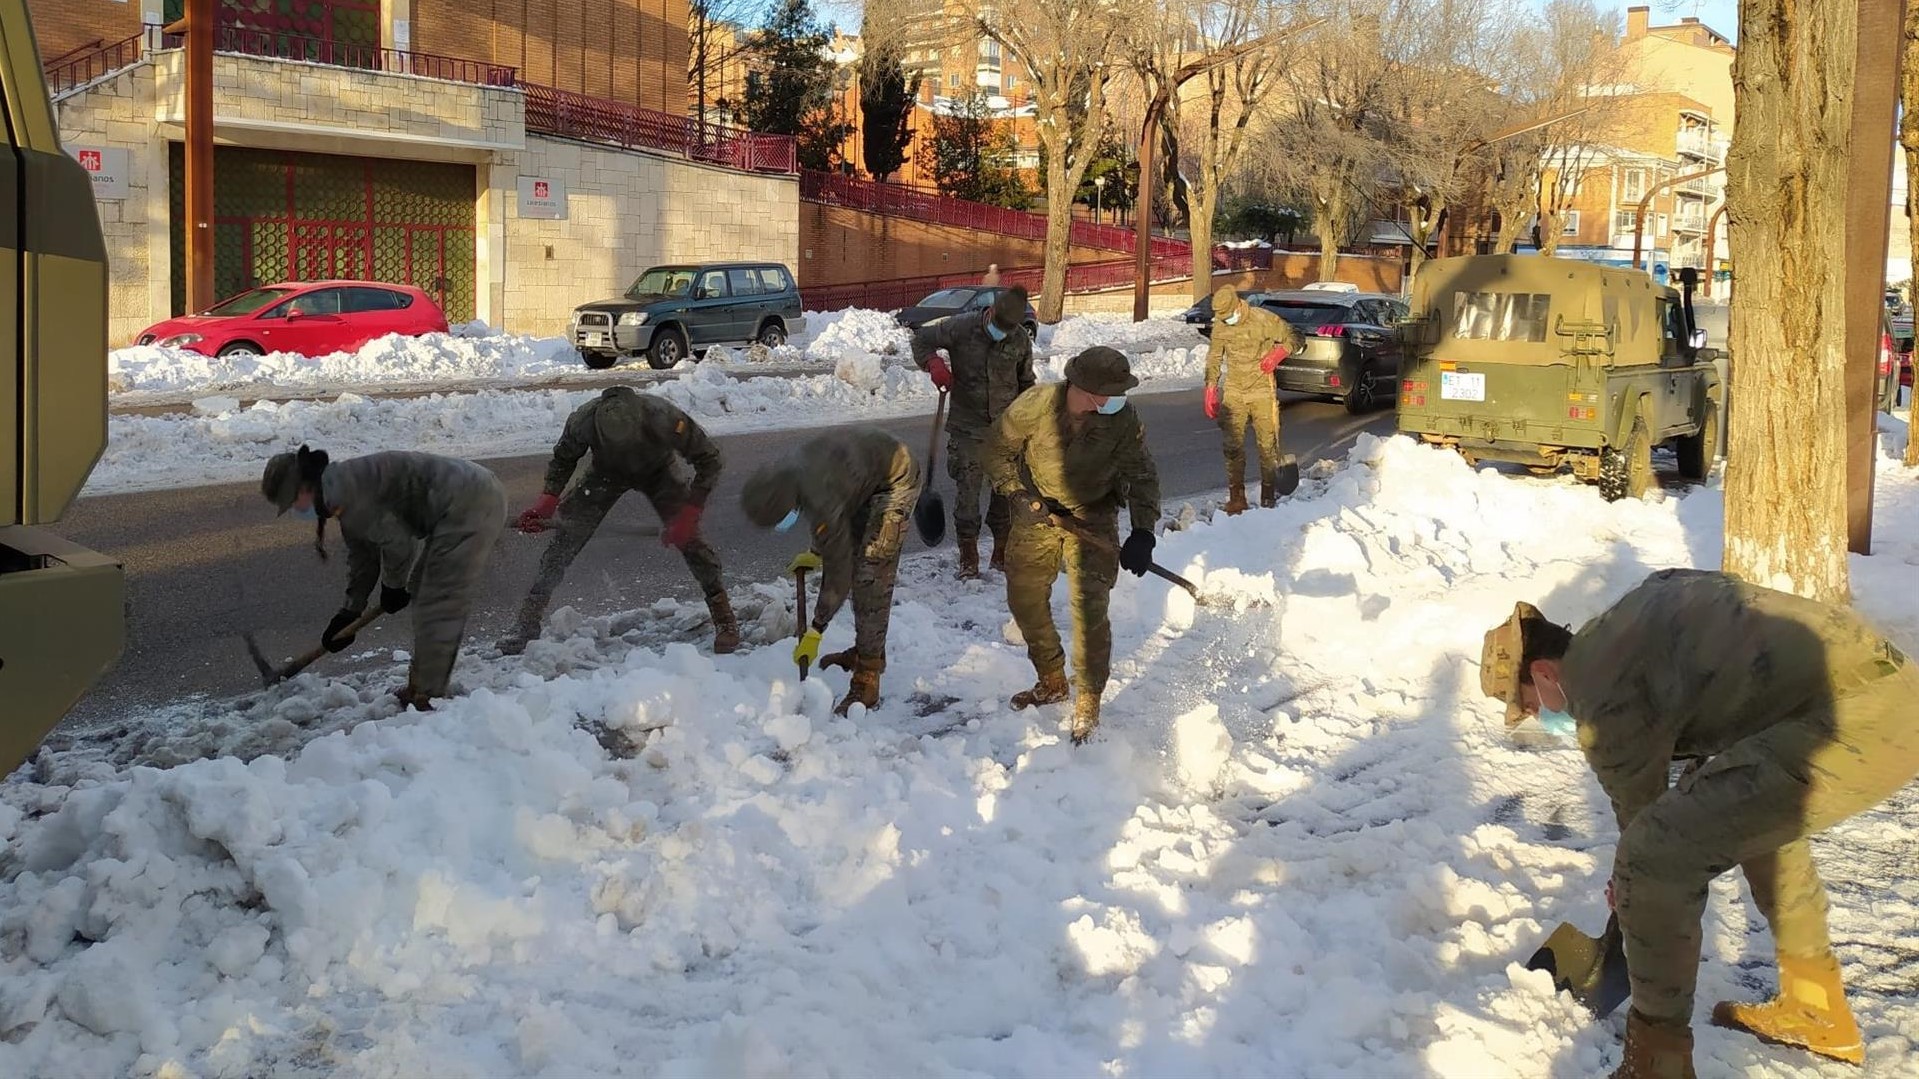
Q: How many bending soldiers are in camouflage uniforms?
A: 4